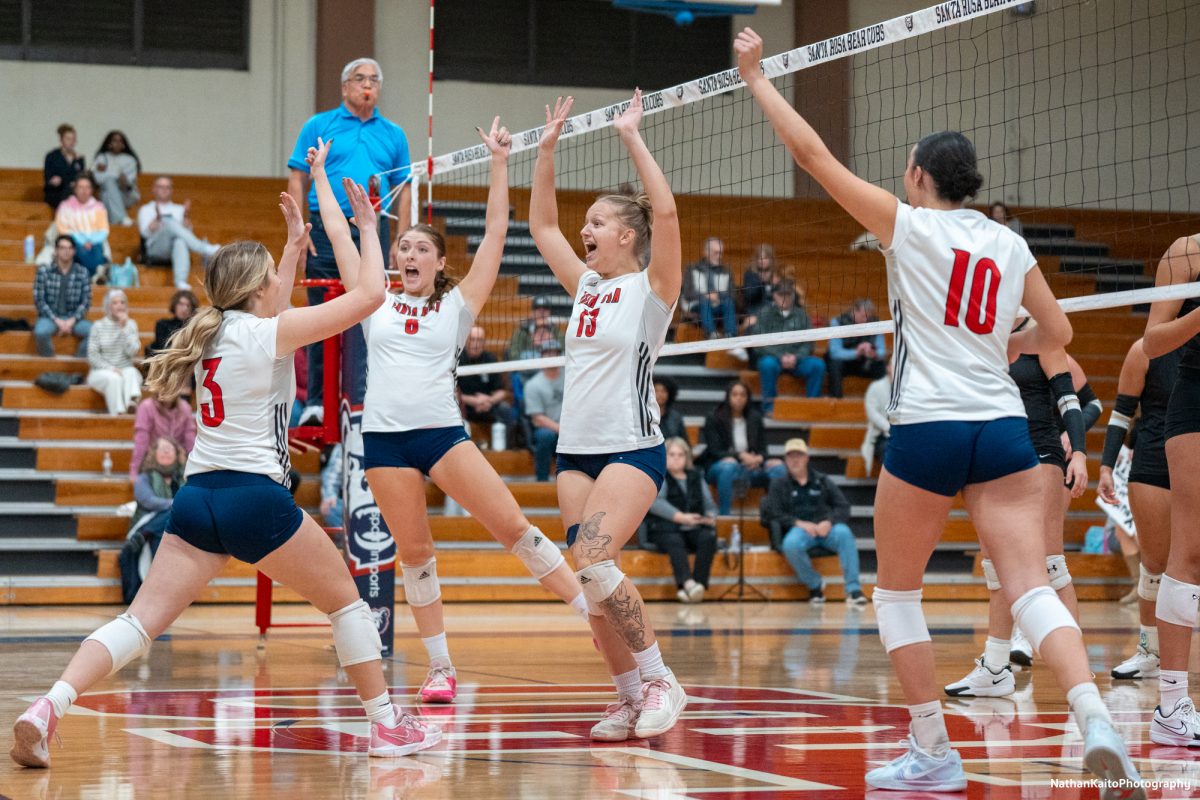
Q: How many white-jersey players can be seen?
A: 4